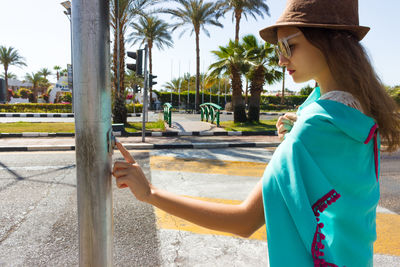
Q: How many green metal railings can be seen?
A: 2